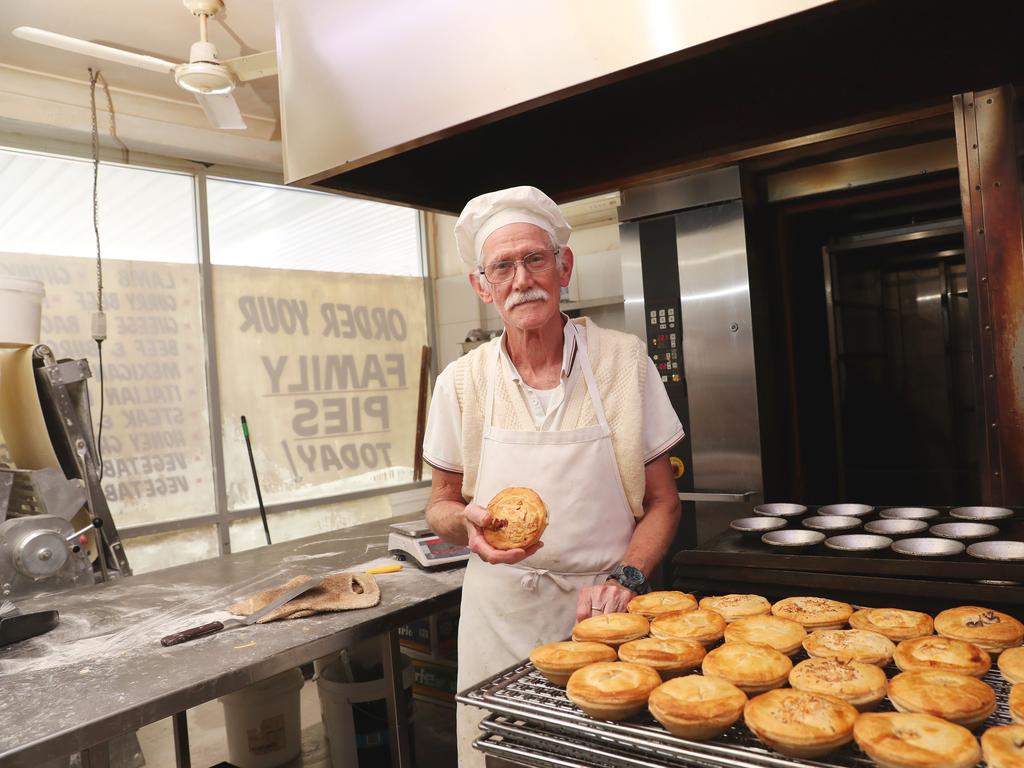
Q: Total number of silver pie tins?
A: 12